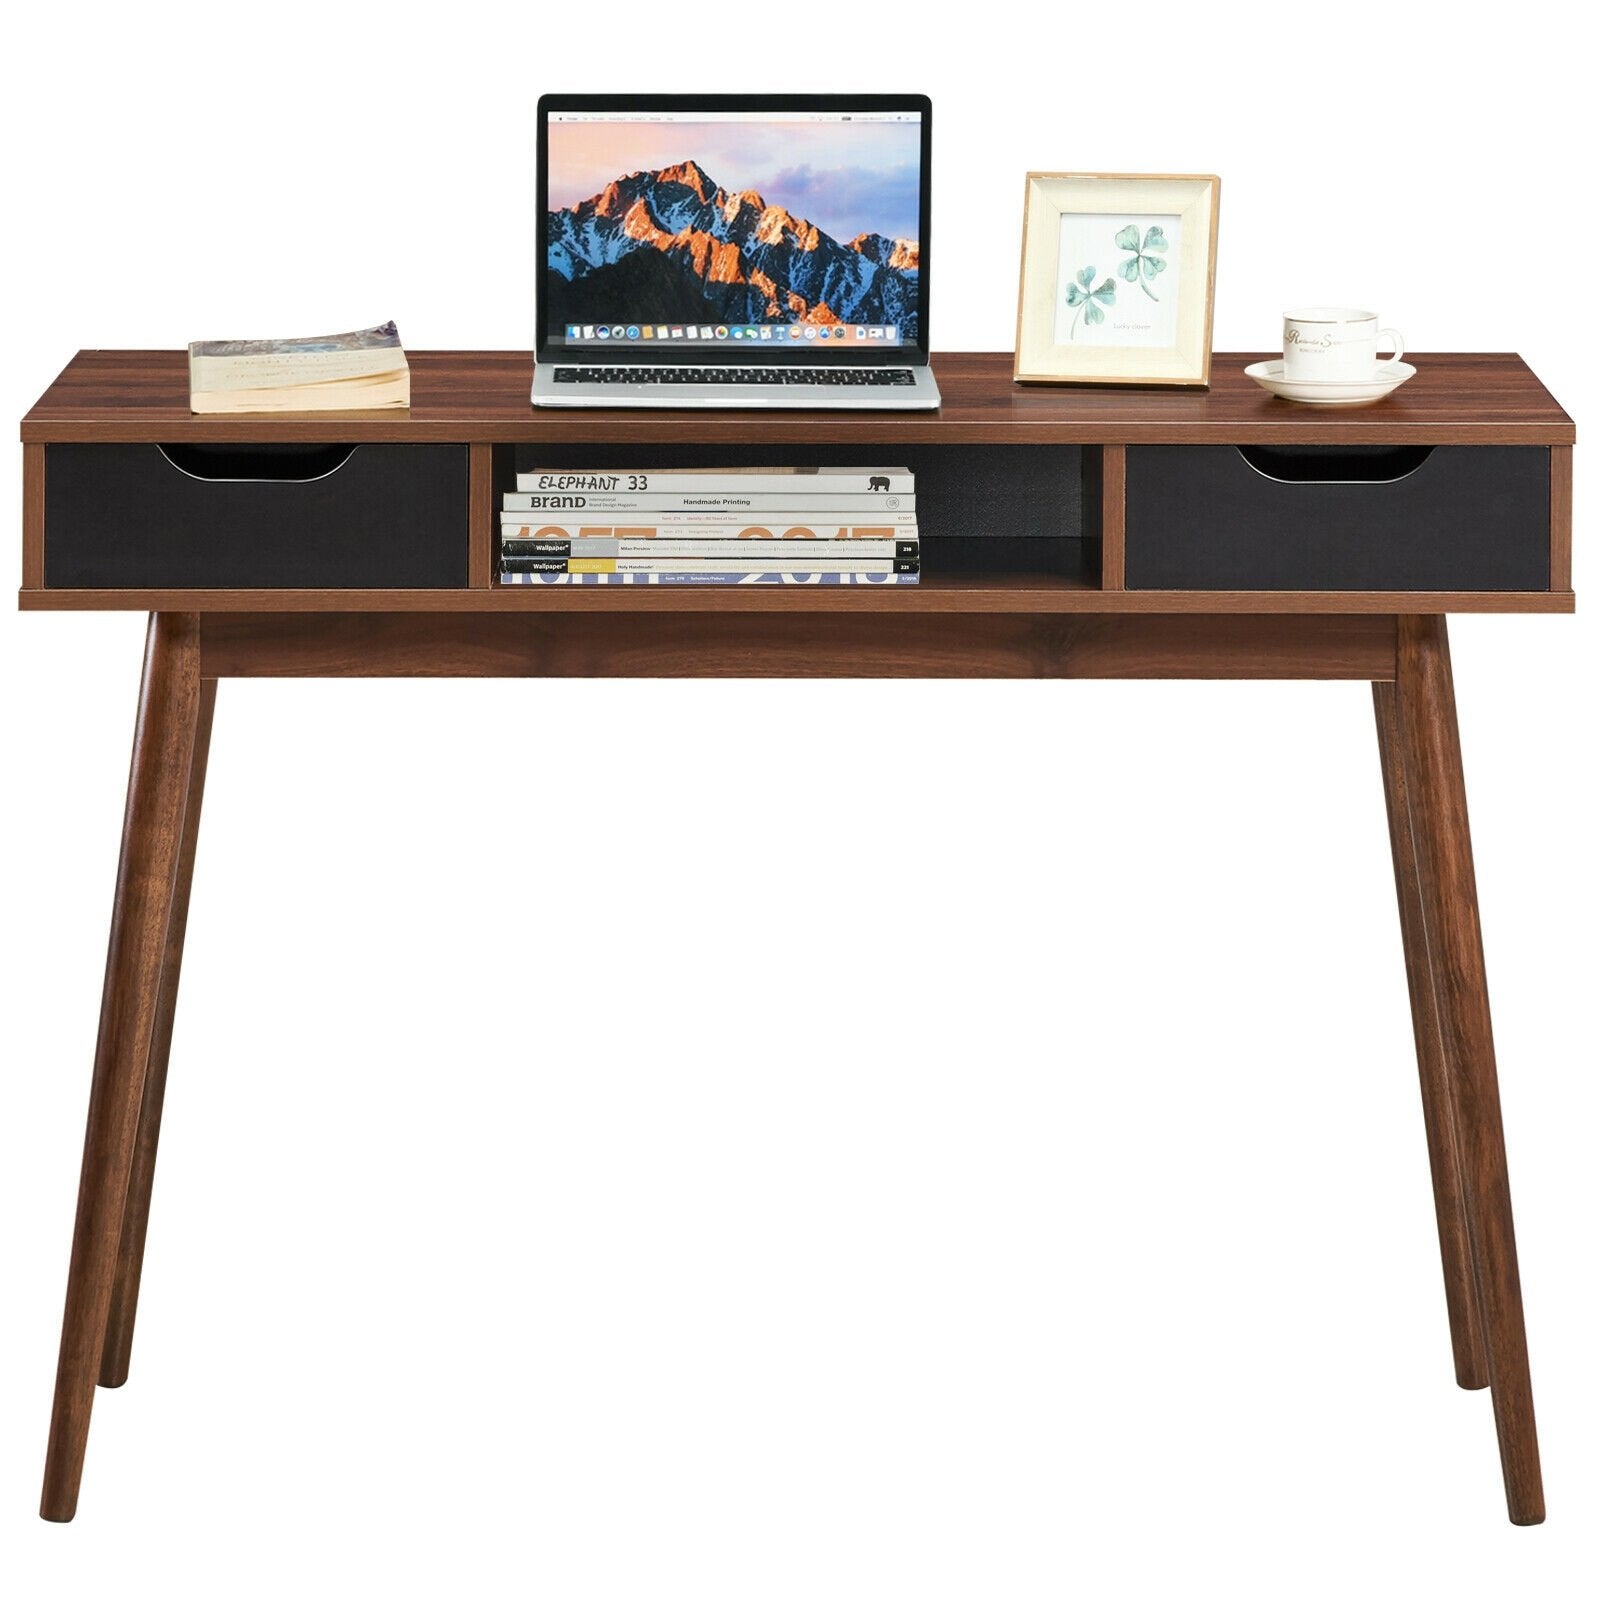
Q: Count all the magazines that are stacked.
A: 7